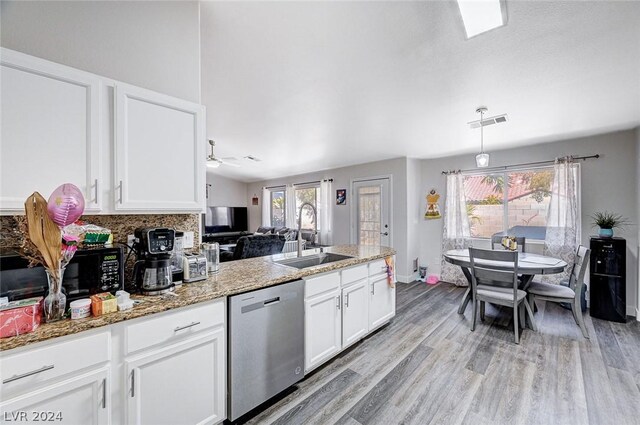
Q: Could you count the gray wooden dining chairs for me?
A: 3